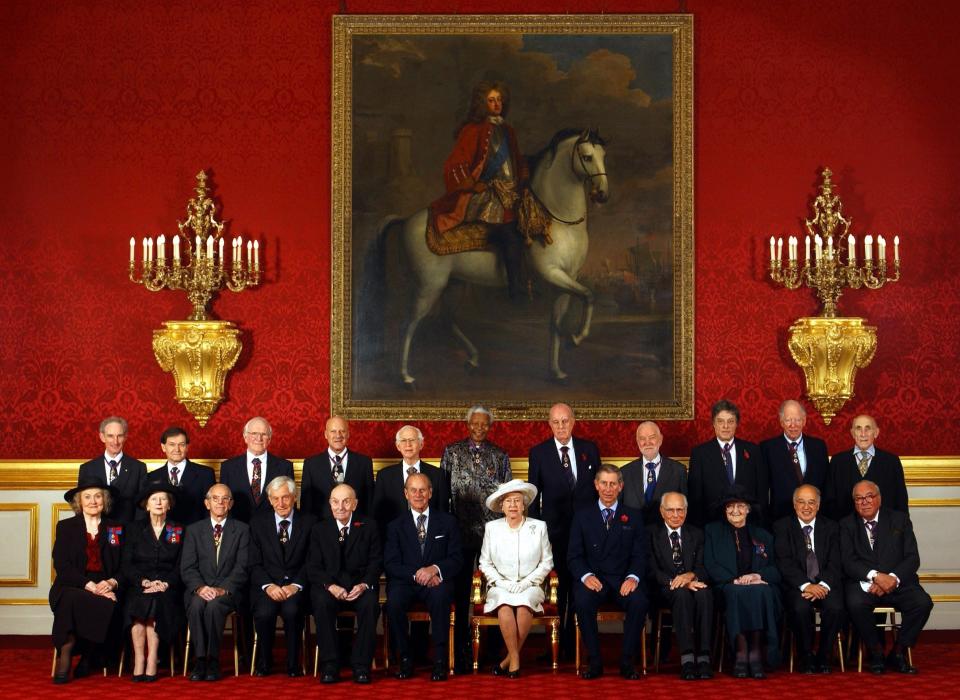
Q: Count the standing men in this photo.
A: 11